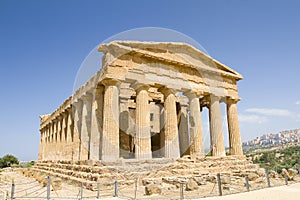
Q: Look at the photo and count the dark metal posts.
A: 11